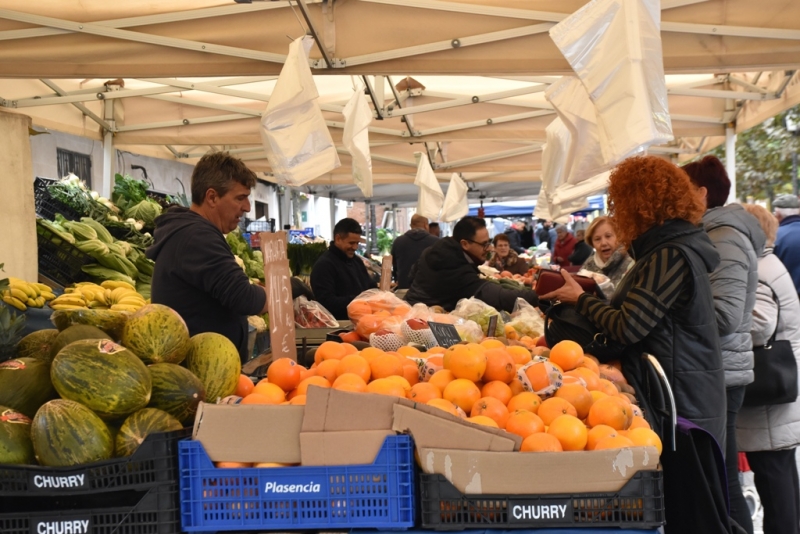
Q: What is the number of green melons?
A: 11